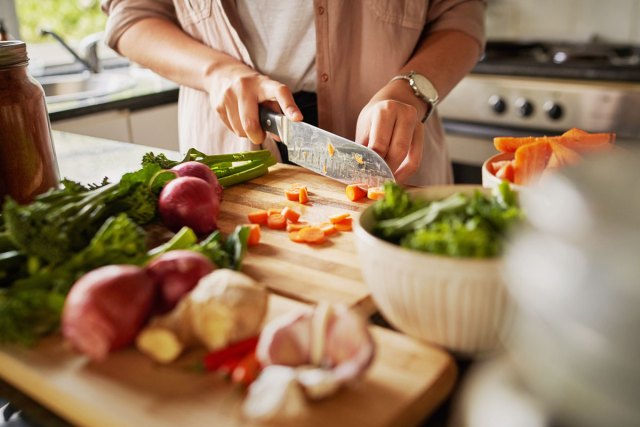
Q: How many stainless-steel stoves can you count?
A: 1